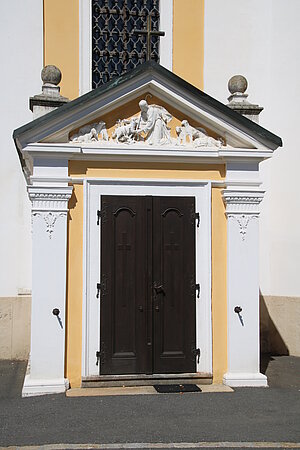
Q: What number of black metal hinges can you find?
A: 6